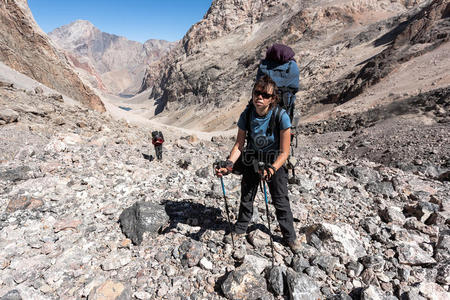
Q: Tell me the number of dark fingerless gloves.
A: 2